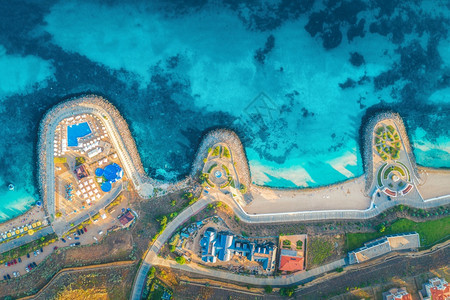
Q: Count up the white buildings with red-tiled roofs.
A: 2